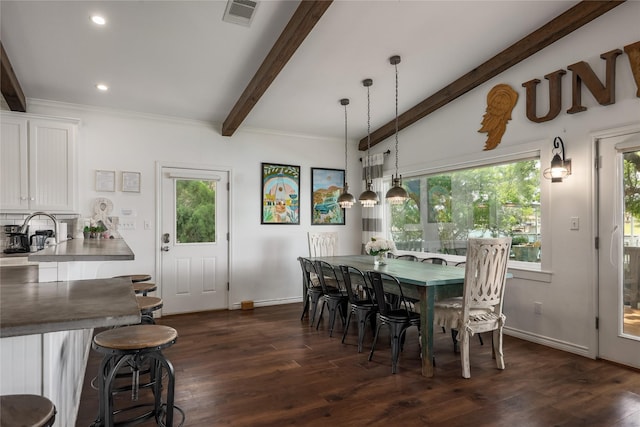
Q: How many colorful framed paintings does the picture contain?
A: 2